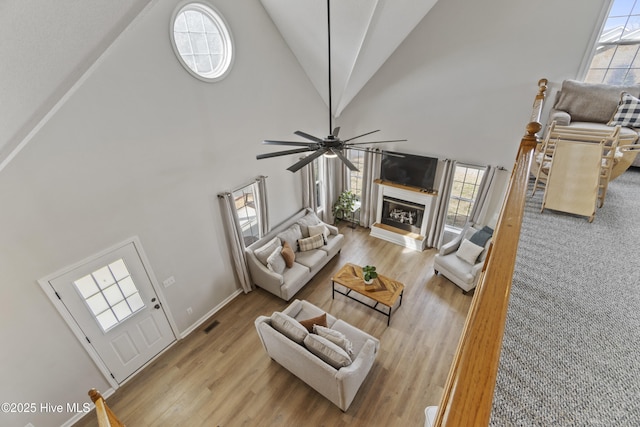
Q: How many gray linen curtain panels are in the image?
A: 8